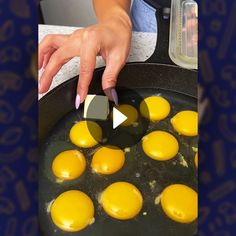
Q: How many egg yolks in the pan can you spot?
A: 11